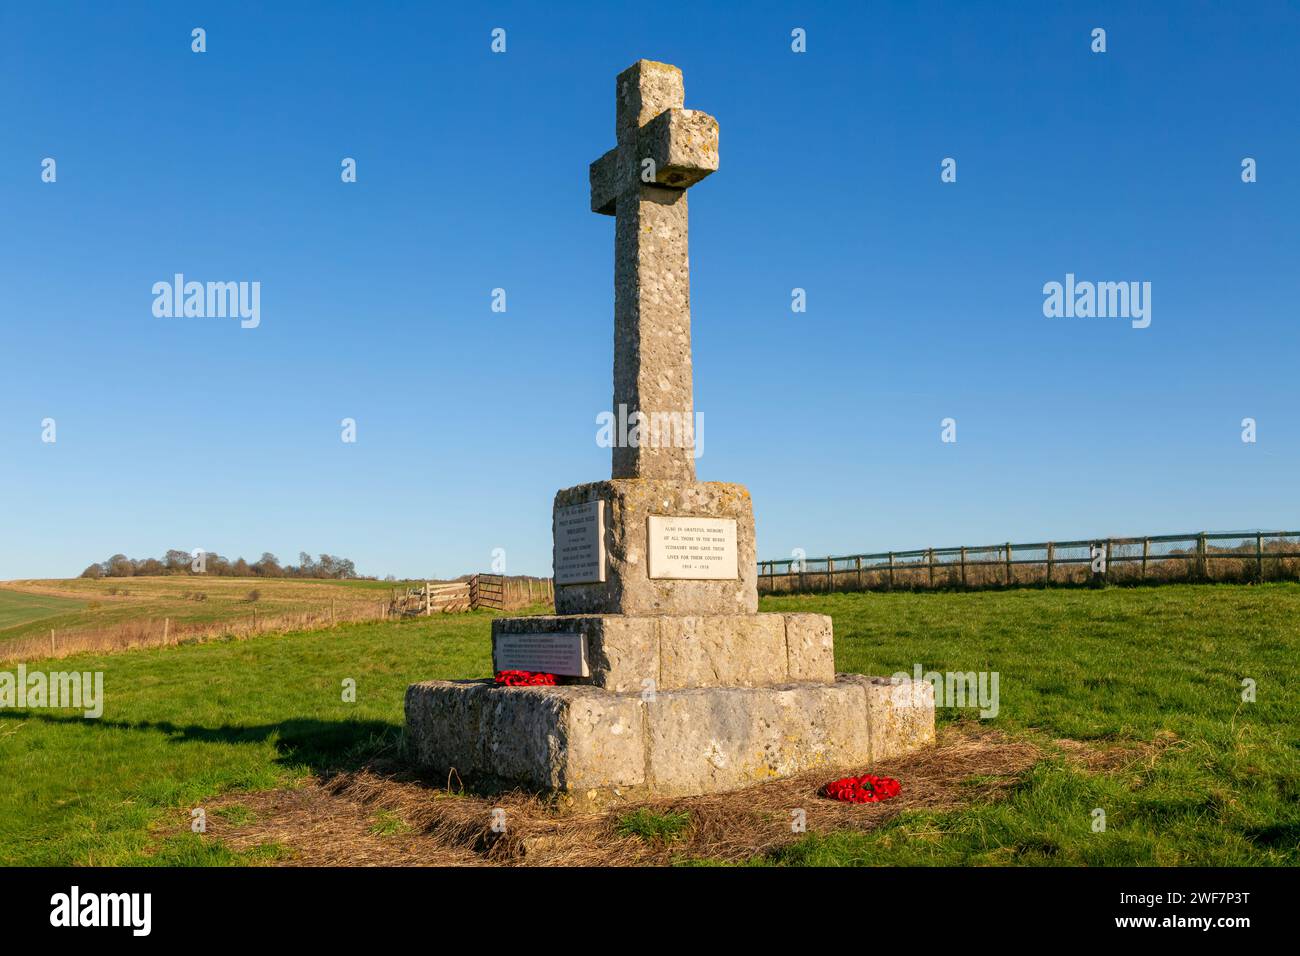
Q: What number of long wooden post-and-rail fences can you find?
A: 1